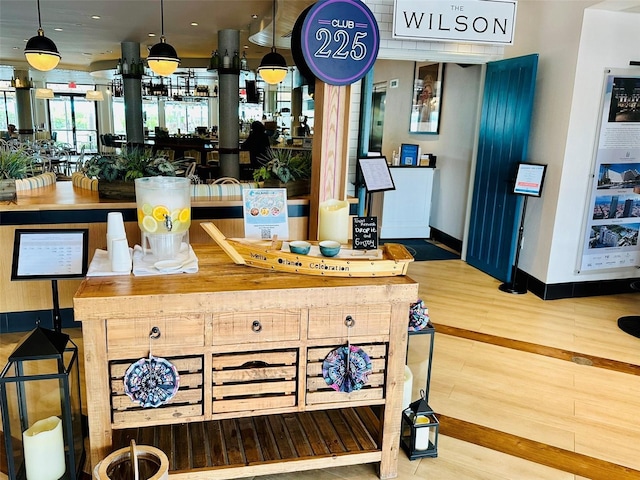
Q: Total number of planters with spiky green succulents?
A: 3